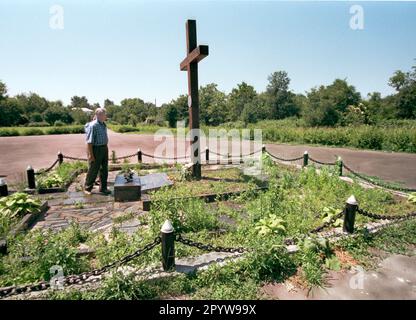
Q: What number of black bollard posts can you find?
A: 10